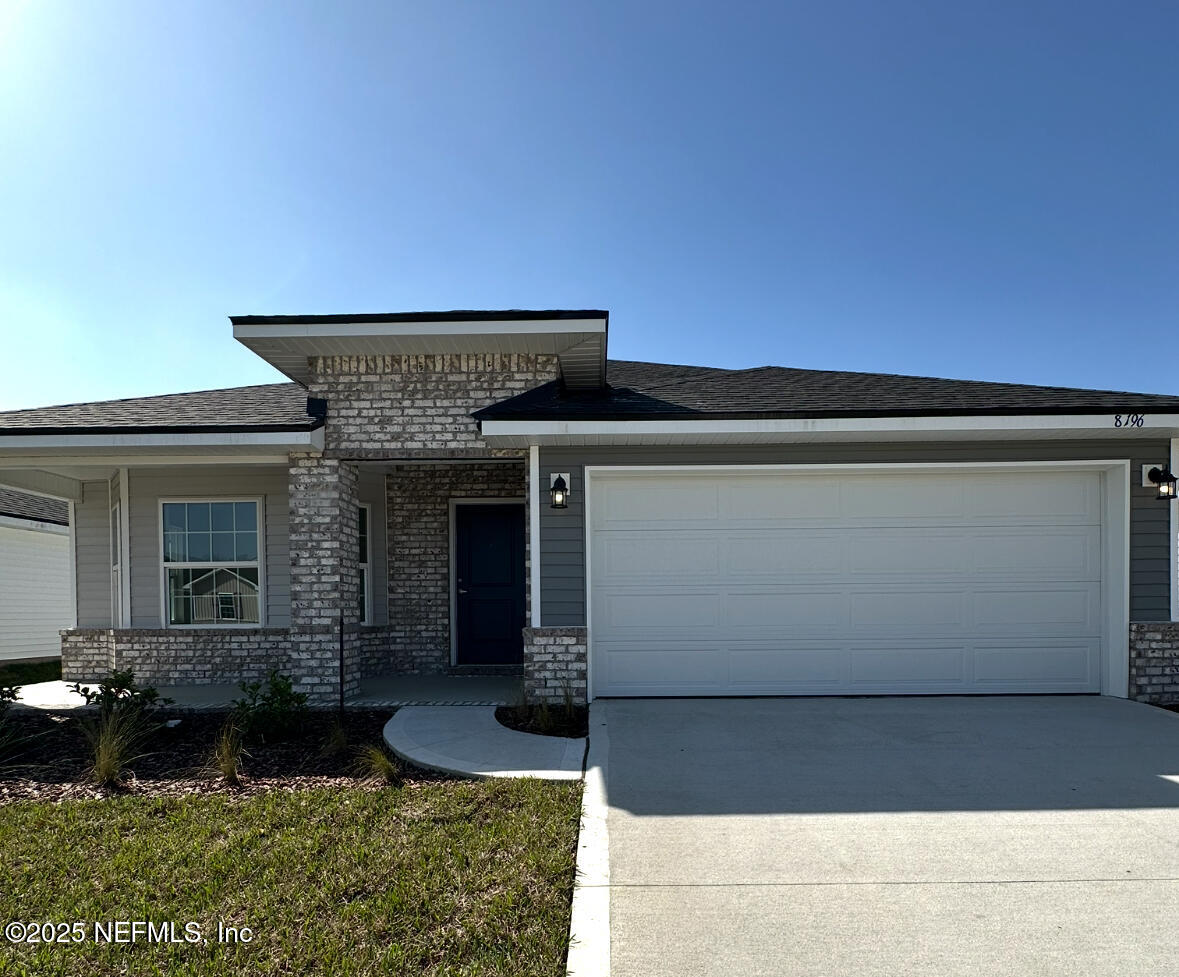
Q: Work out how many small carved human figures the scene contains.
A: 0